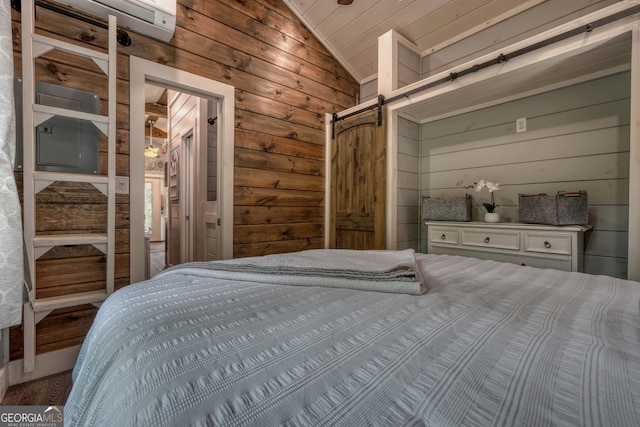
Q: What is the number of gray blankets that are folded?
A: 1